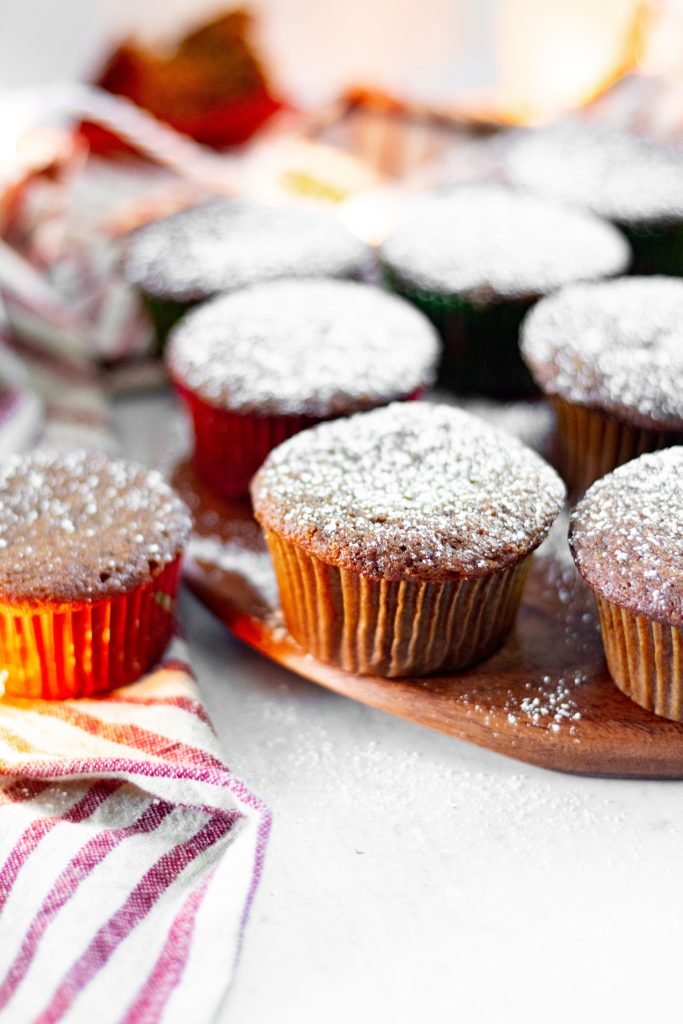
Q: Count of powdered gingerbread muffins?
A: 8